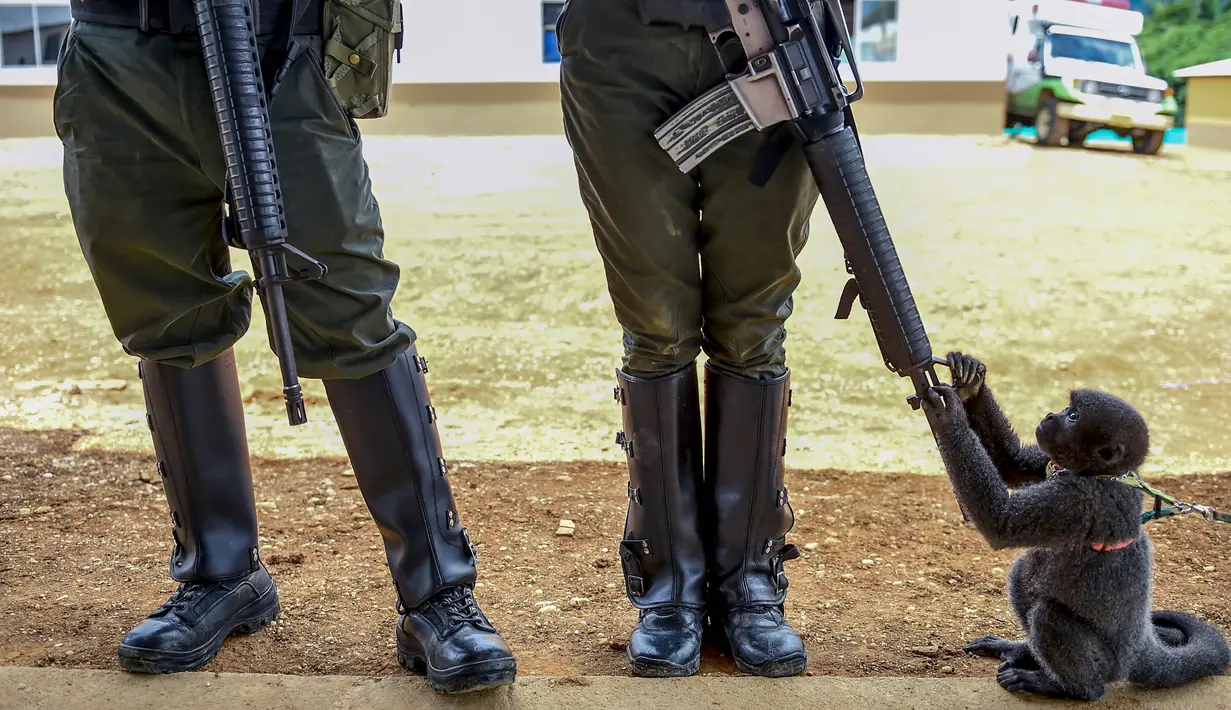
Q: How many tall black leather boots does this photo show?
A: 4